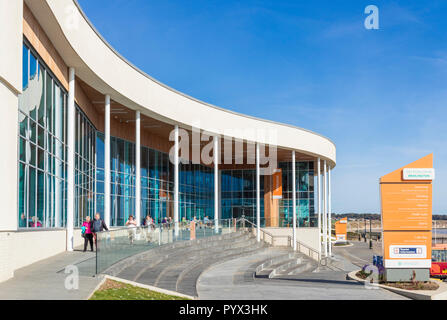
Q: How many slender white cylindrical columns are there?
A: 10